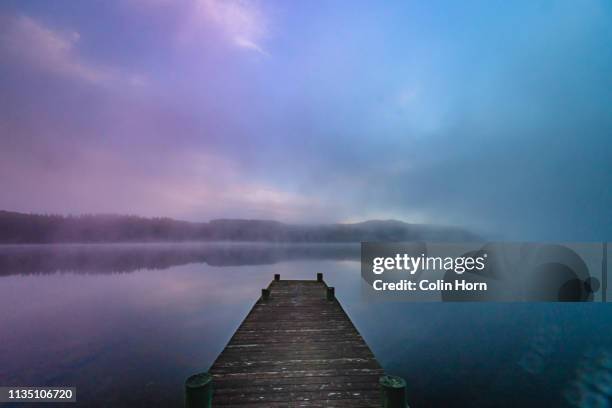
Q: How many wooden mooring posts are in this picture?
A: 6